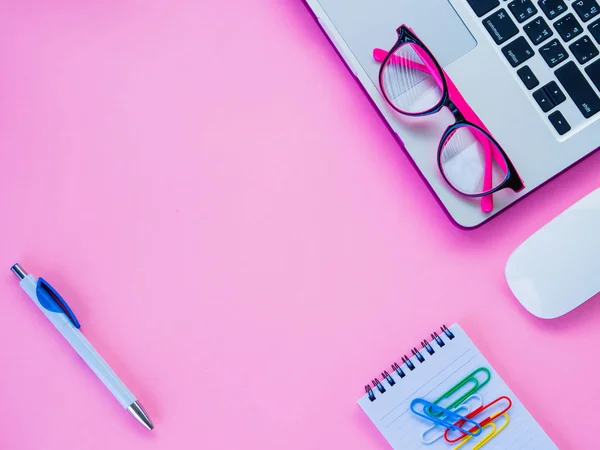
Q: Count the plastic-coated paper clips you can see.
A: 5